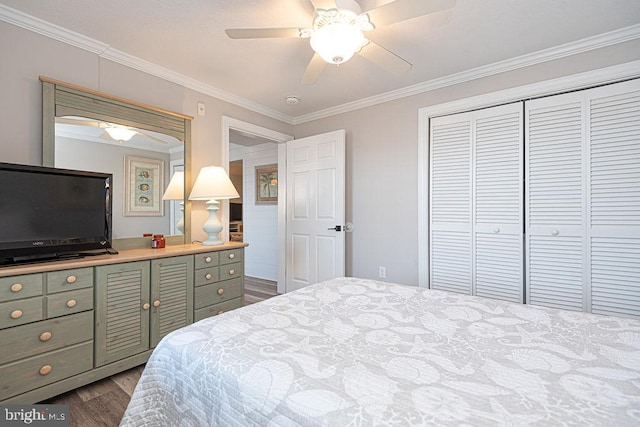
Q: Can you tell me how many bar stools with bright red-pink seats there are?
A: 0